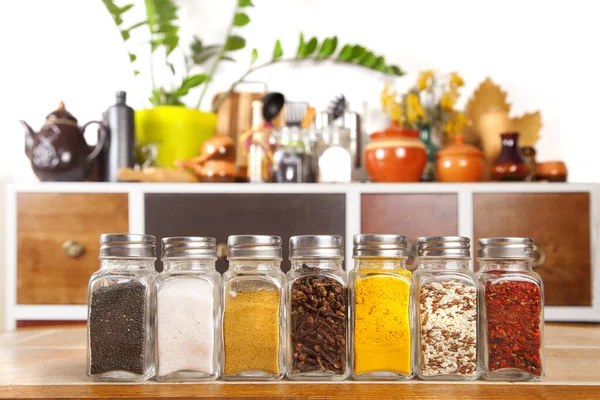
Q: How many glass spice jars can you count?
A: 7